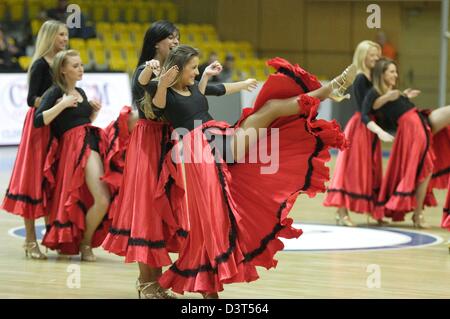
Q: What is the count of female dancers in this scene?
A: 6